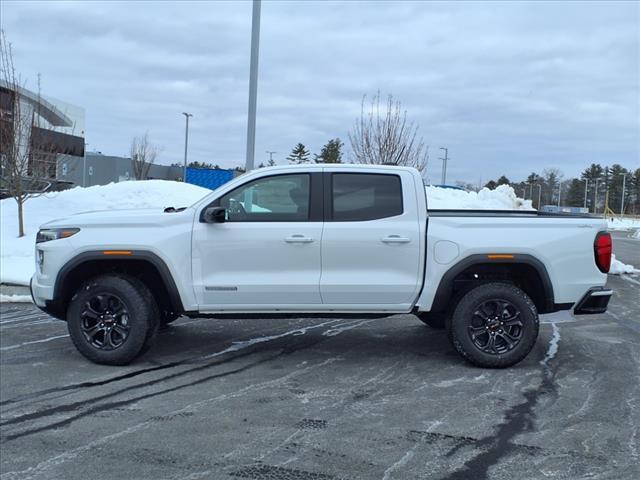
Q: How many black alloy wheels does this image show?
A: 2